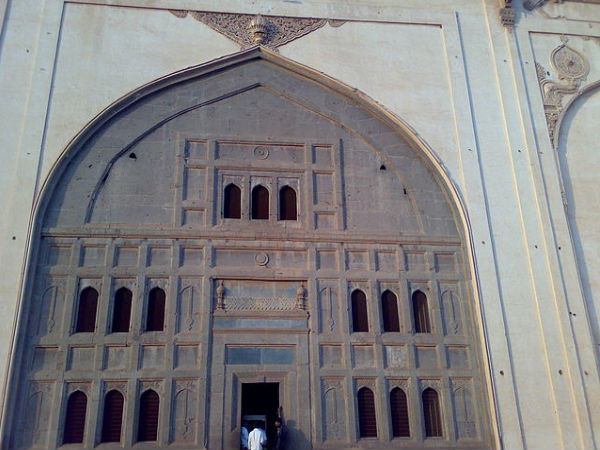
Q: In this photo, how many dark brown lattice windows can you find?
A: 15